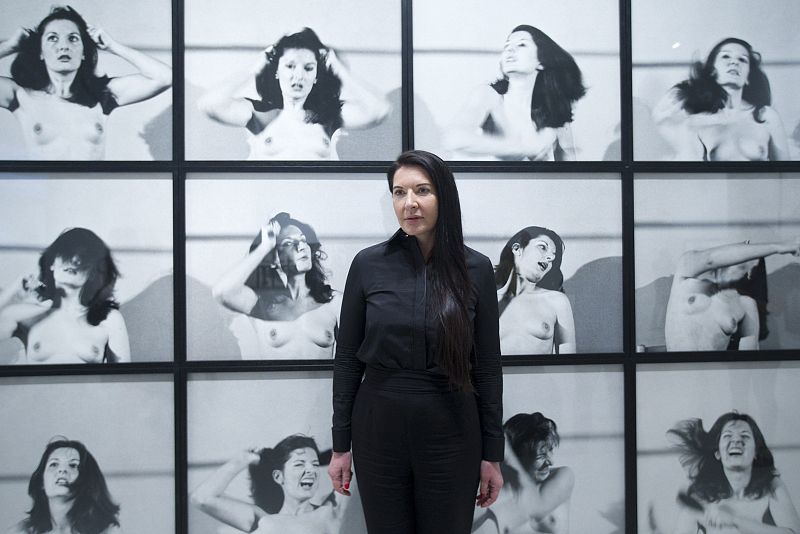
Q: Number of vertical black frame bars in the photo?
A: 3